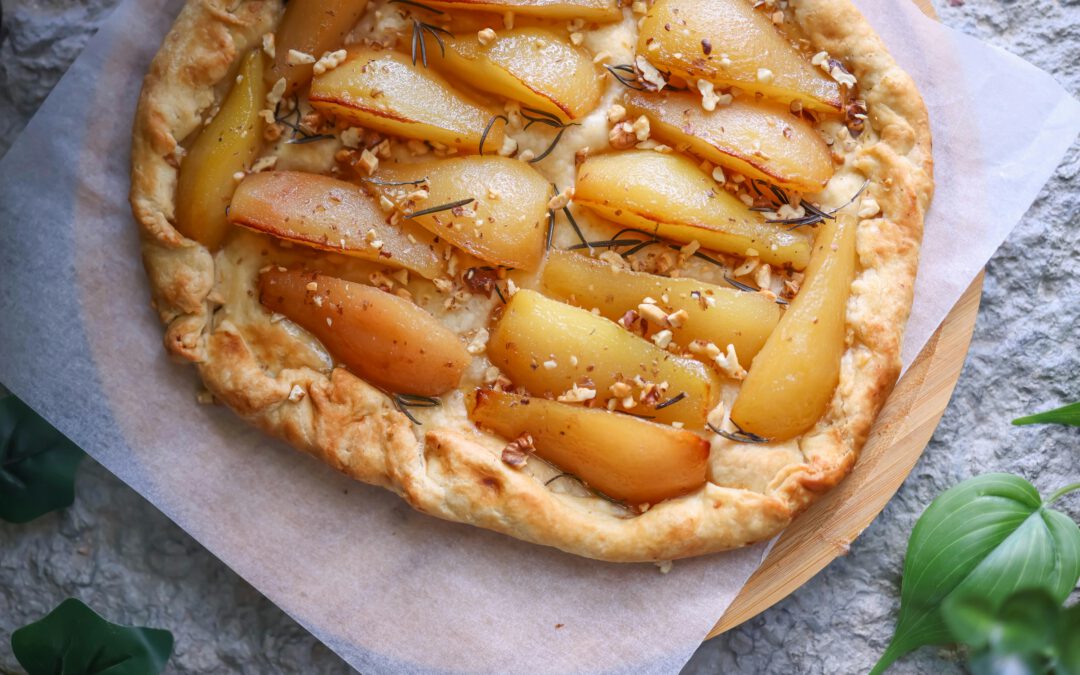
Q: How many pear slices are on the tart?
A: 15